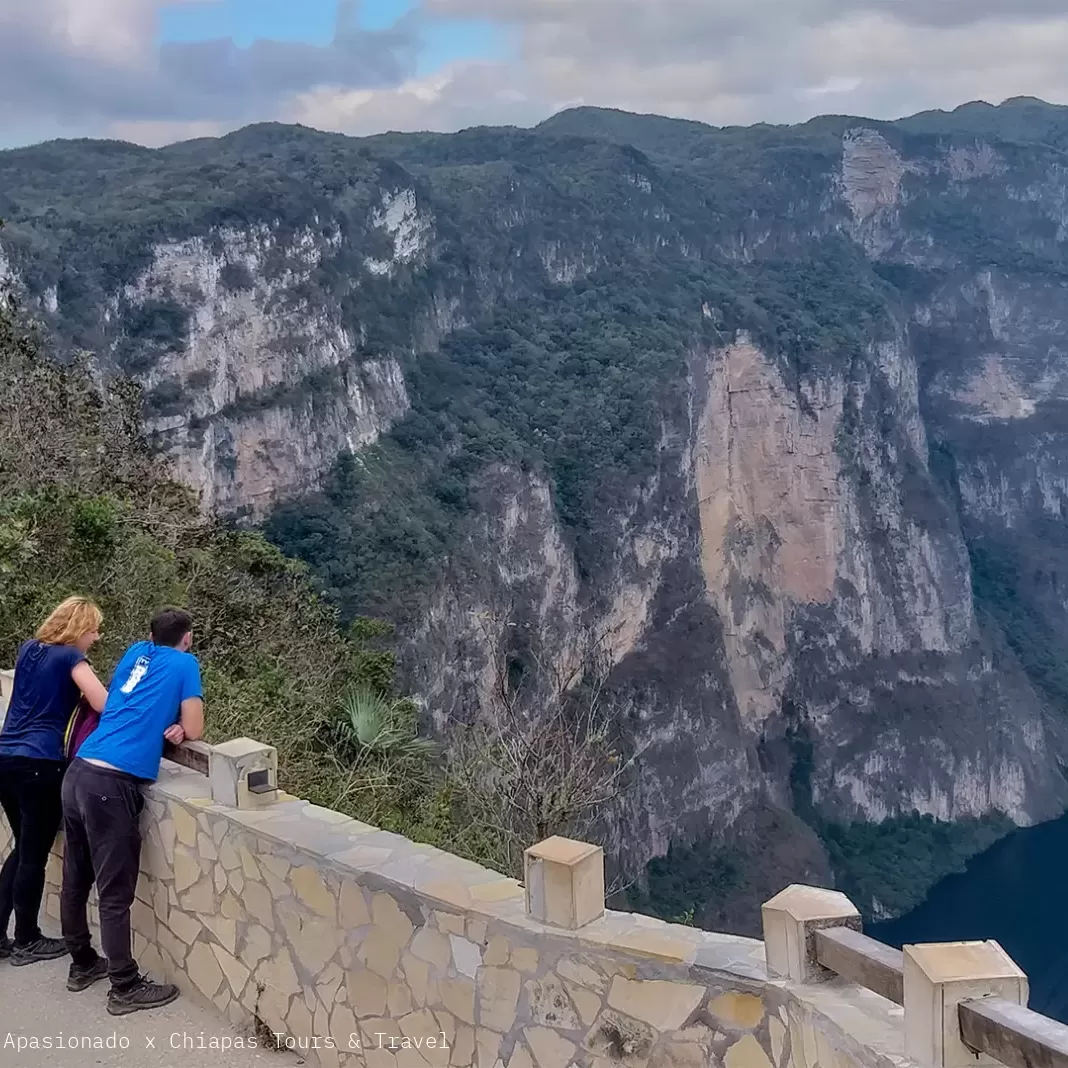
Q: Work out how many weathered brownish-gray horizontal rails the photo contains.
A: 3